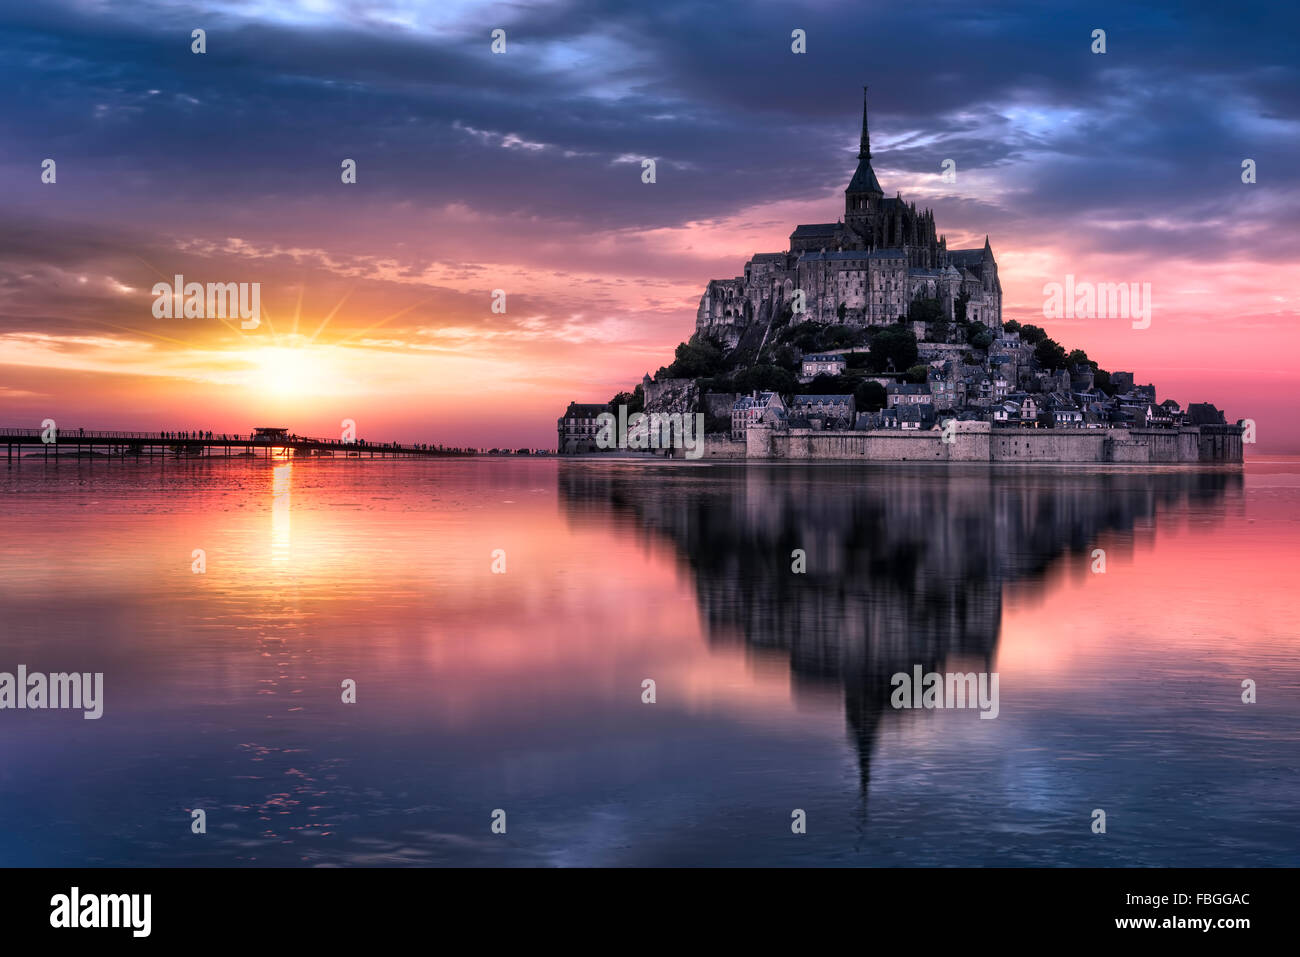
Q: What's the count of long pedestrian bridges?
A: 1